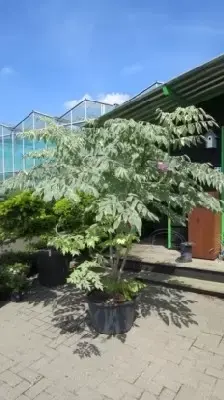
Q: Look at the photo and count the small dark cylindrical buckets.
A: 1